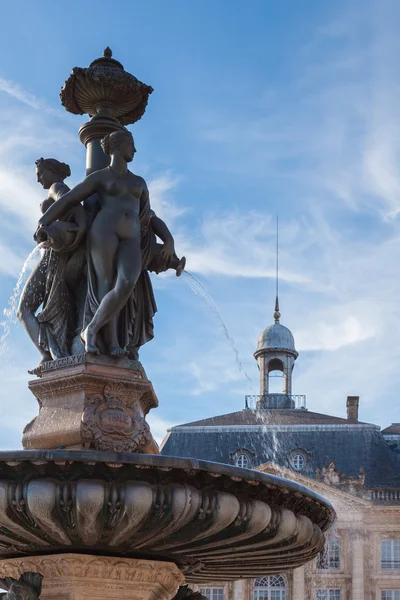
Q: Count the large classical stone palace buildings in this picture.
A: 1